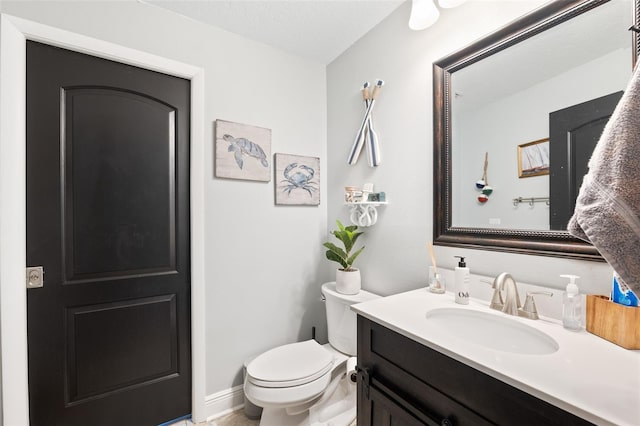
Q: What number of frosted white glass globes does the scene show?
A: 2